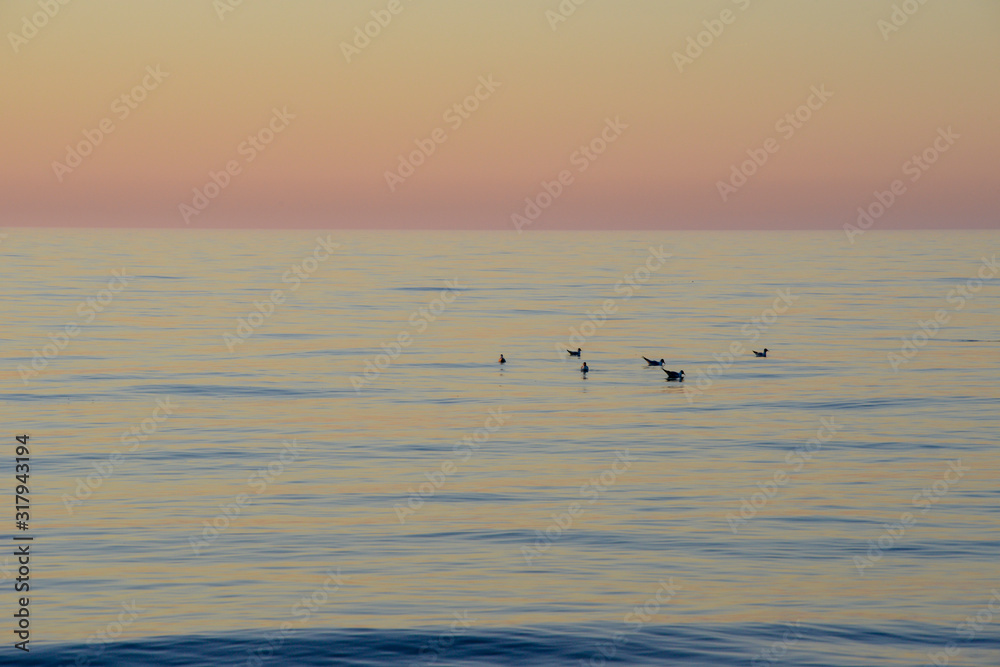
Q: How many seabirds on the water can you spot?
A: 6